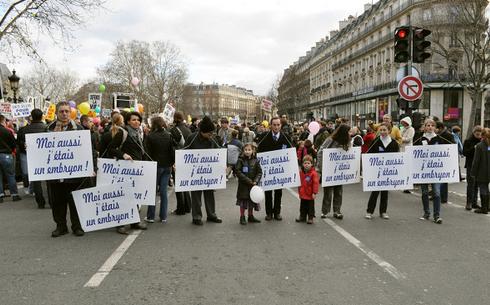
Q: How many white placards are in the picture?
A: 8